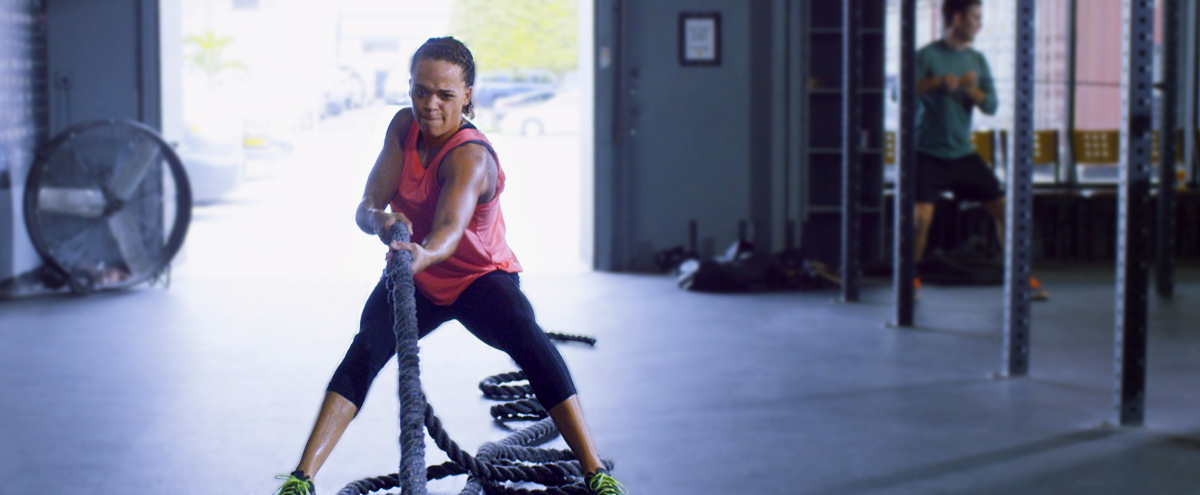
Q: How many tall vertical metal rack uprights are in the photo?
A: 5